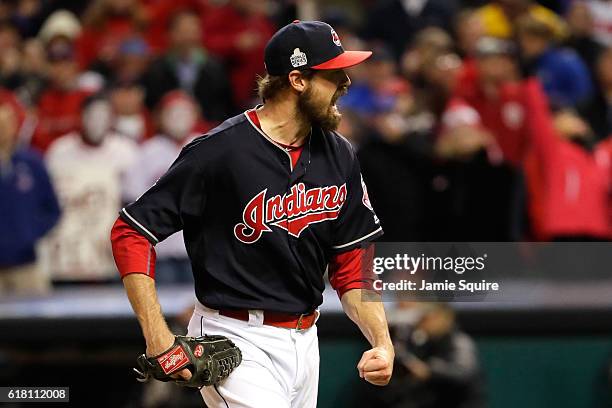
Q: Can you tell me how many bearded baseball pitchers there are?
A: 1